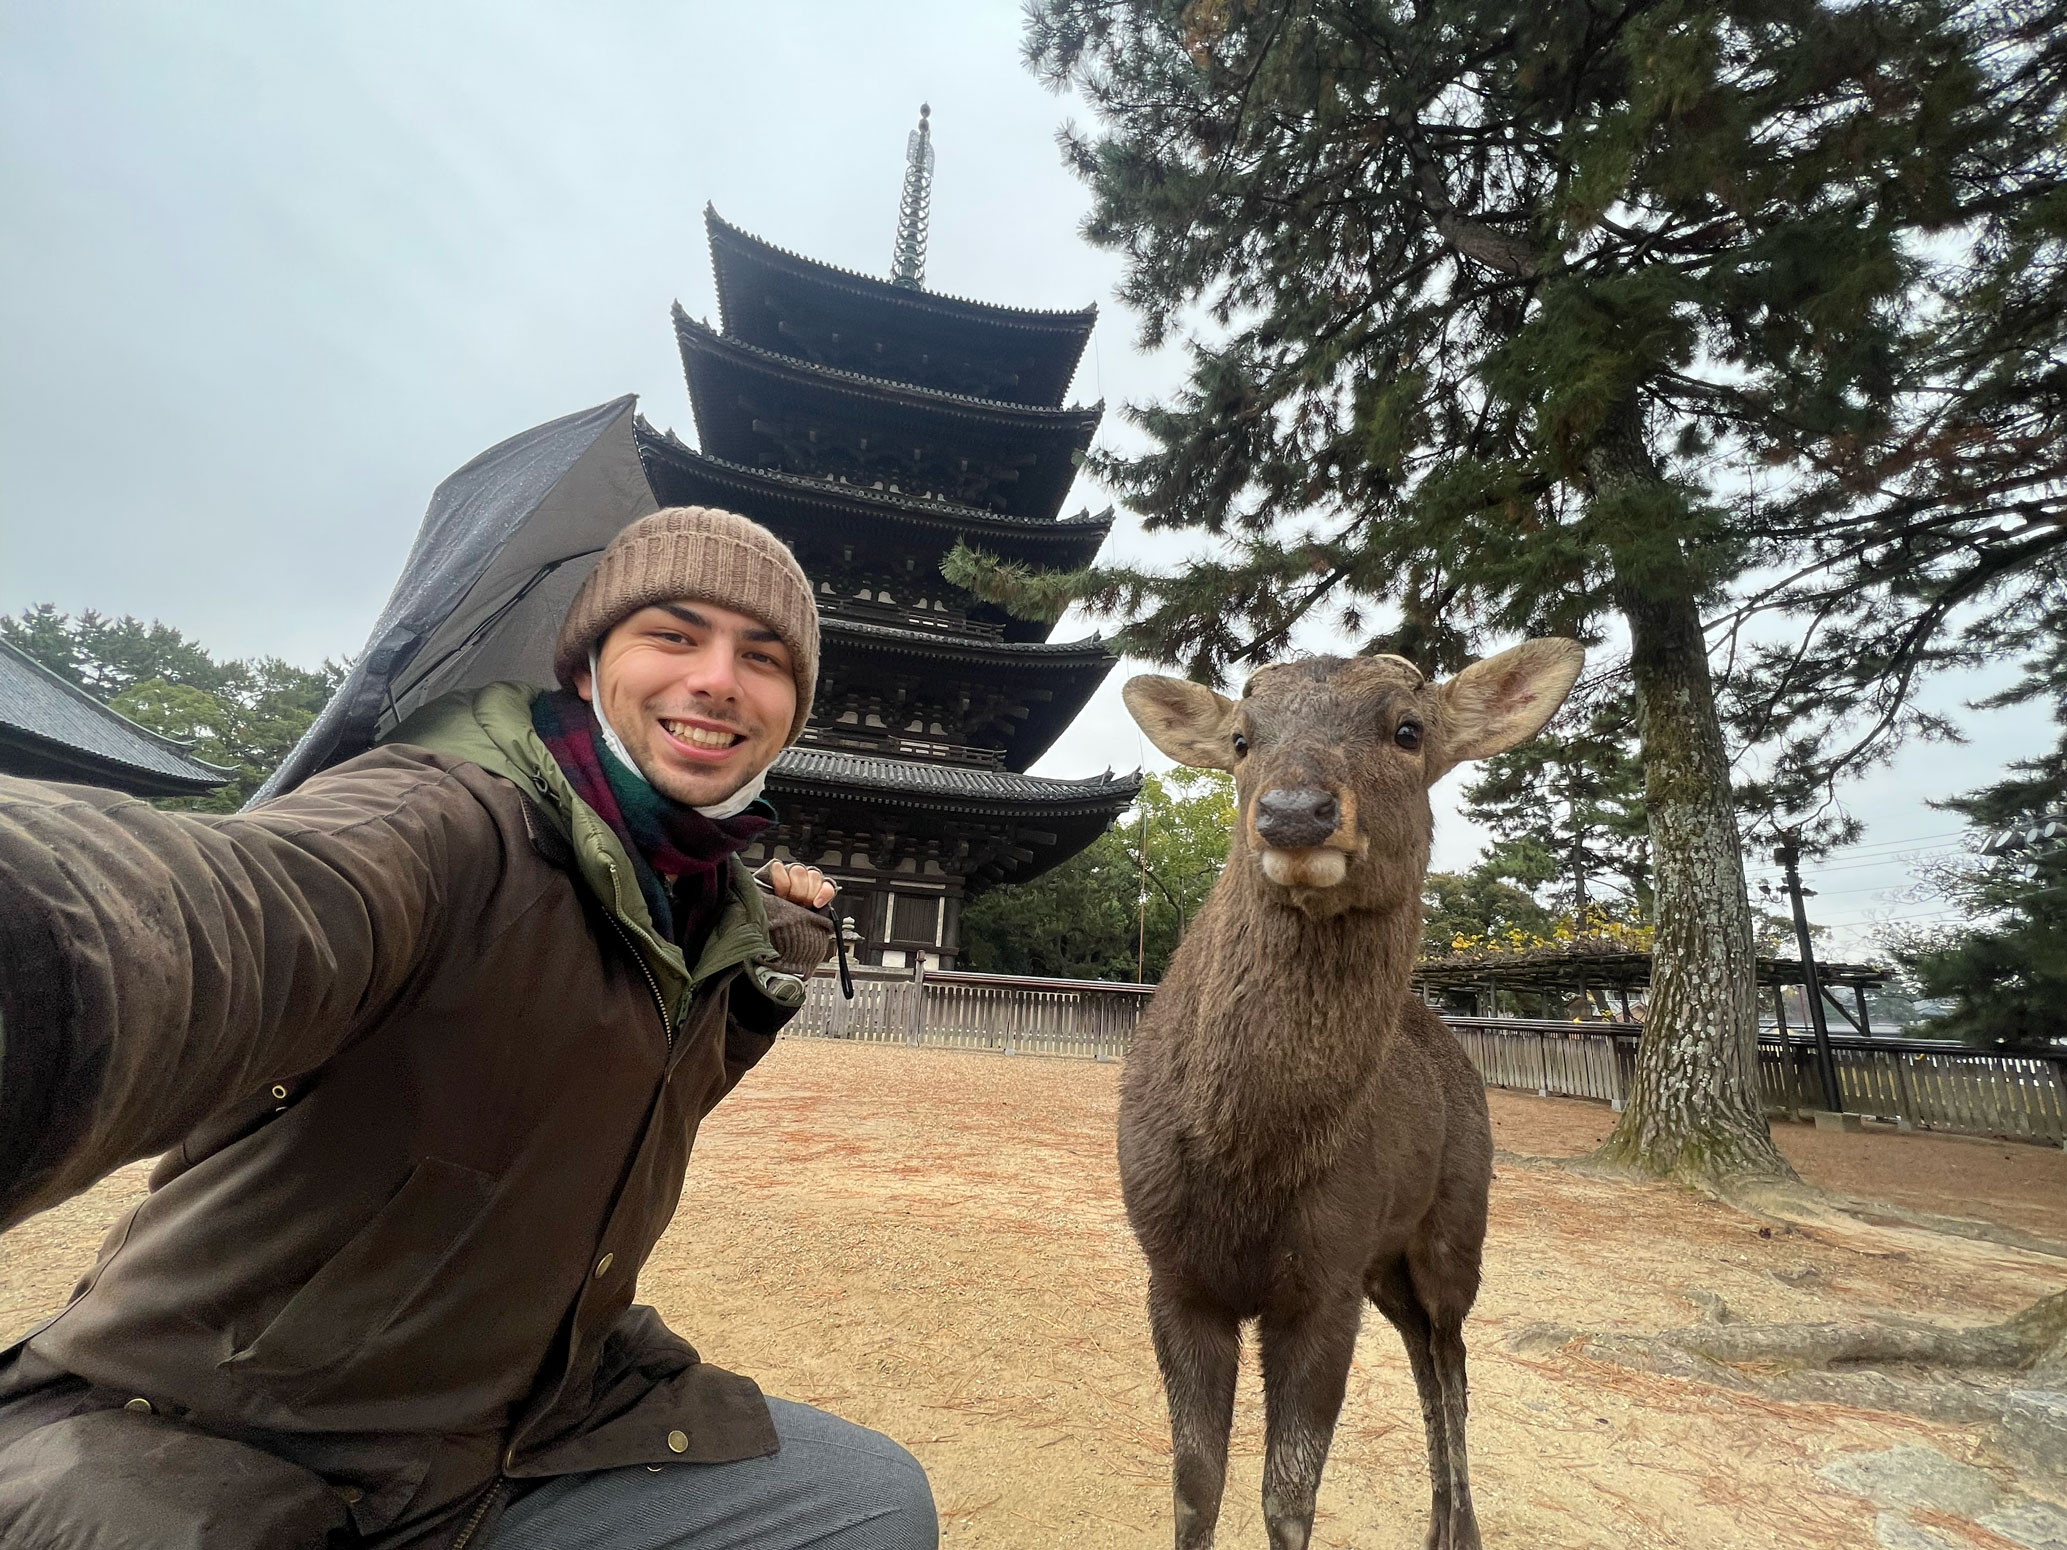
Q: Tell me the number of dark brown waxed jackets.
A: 1